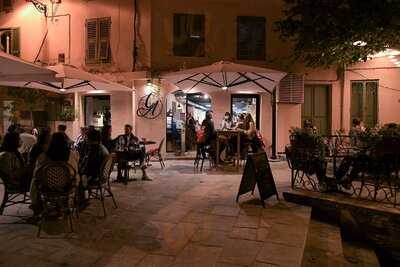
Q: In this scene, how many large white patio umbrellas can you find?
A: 3